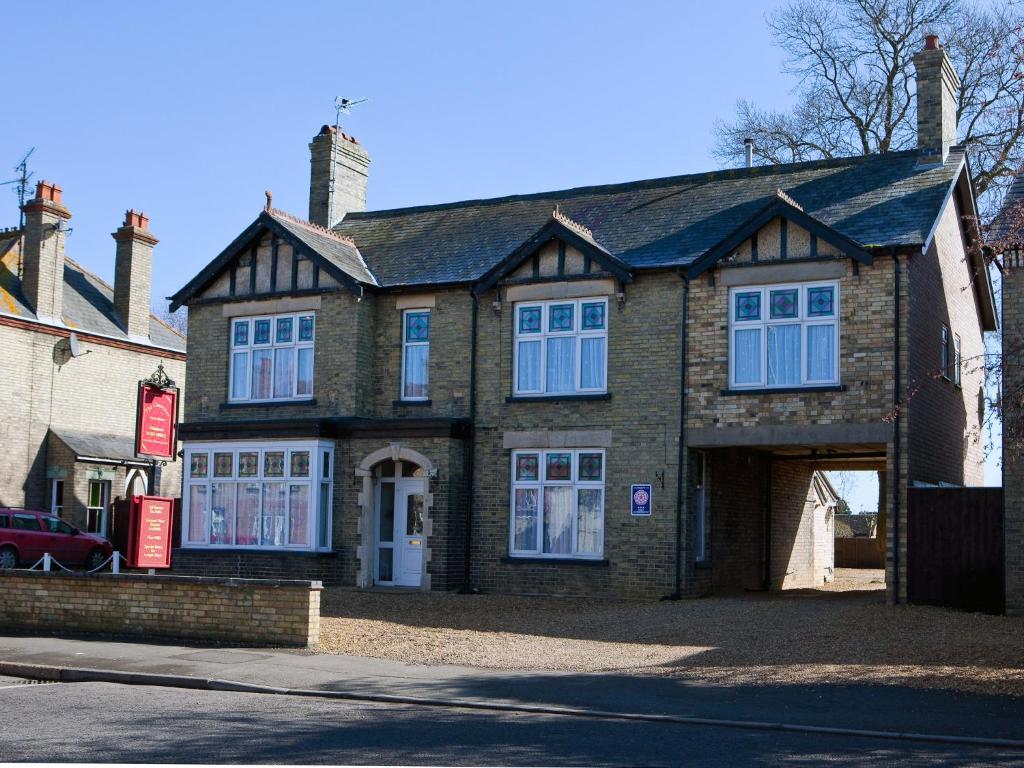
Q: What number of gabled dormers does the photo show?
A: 3